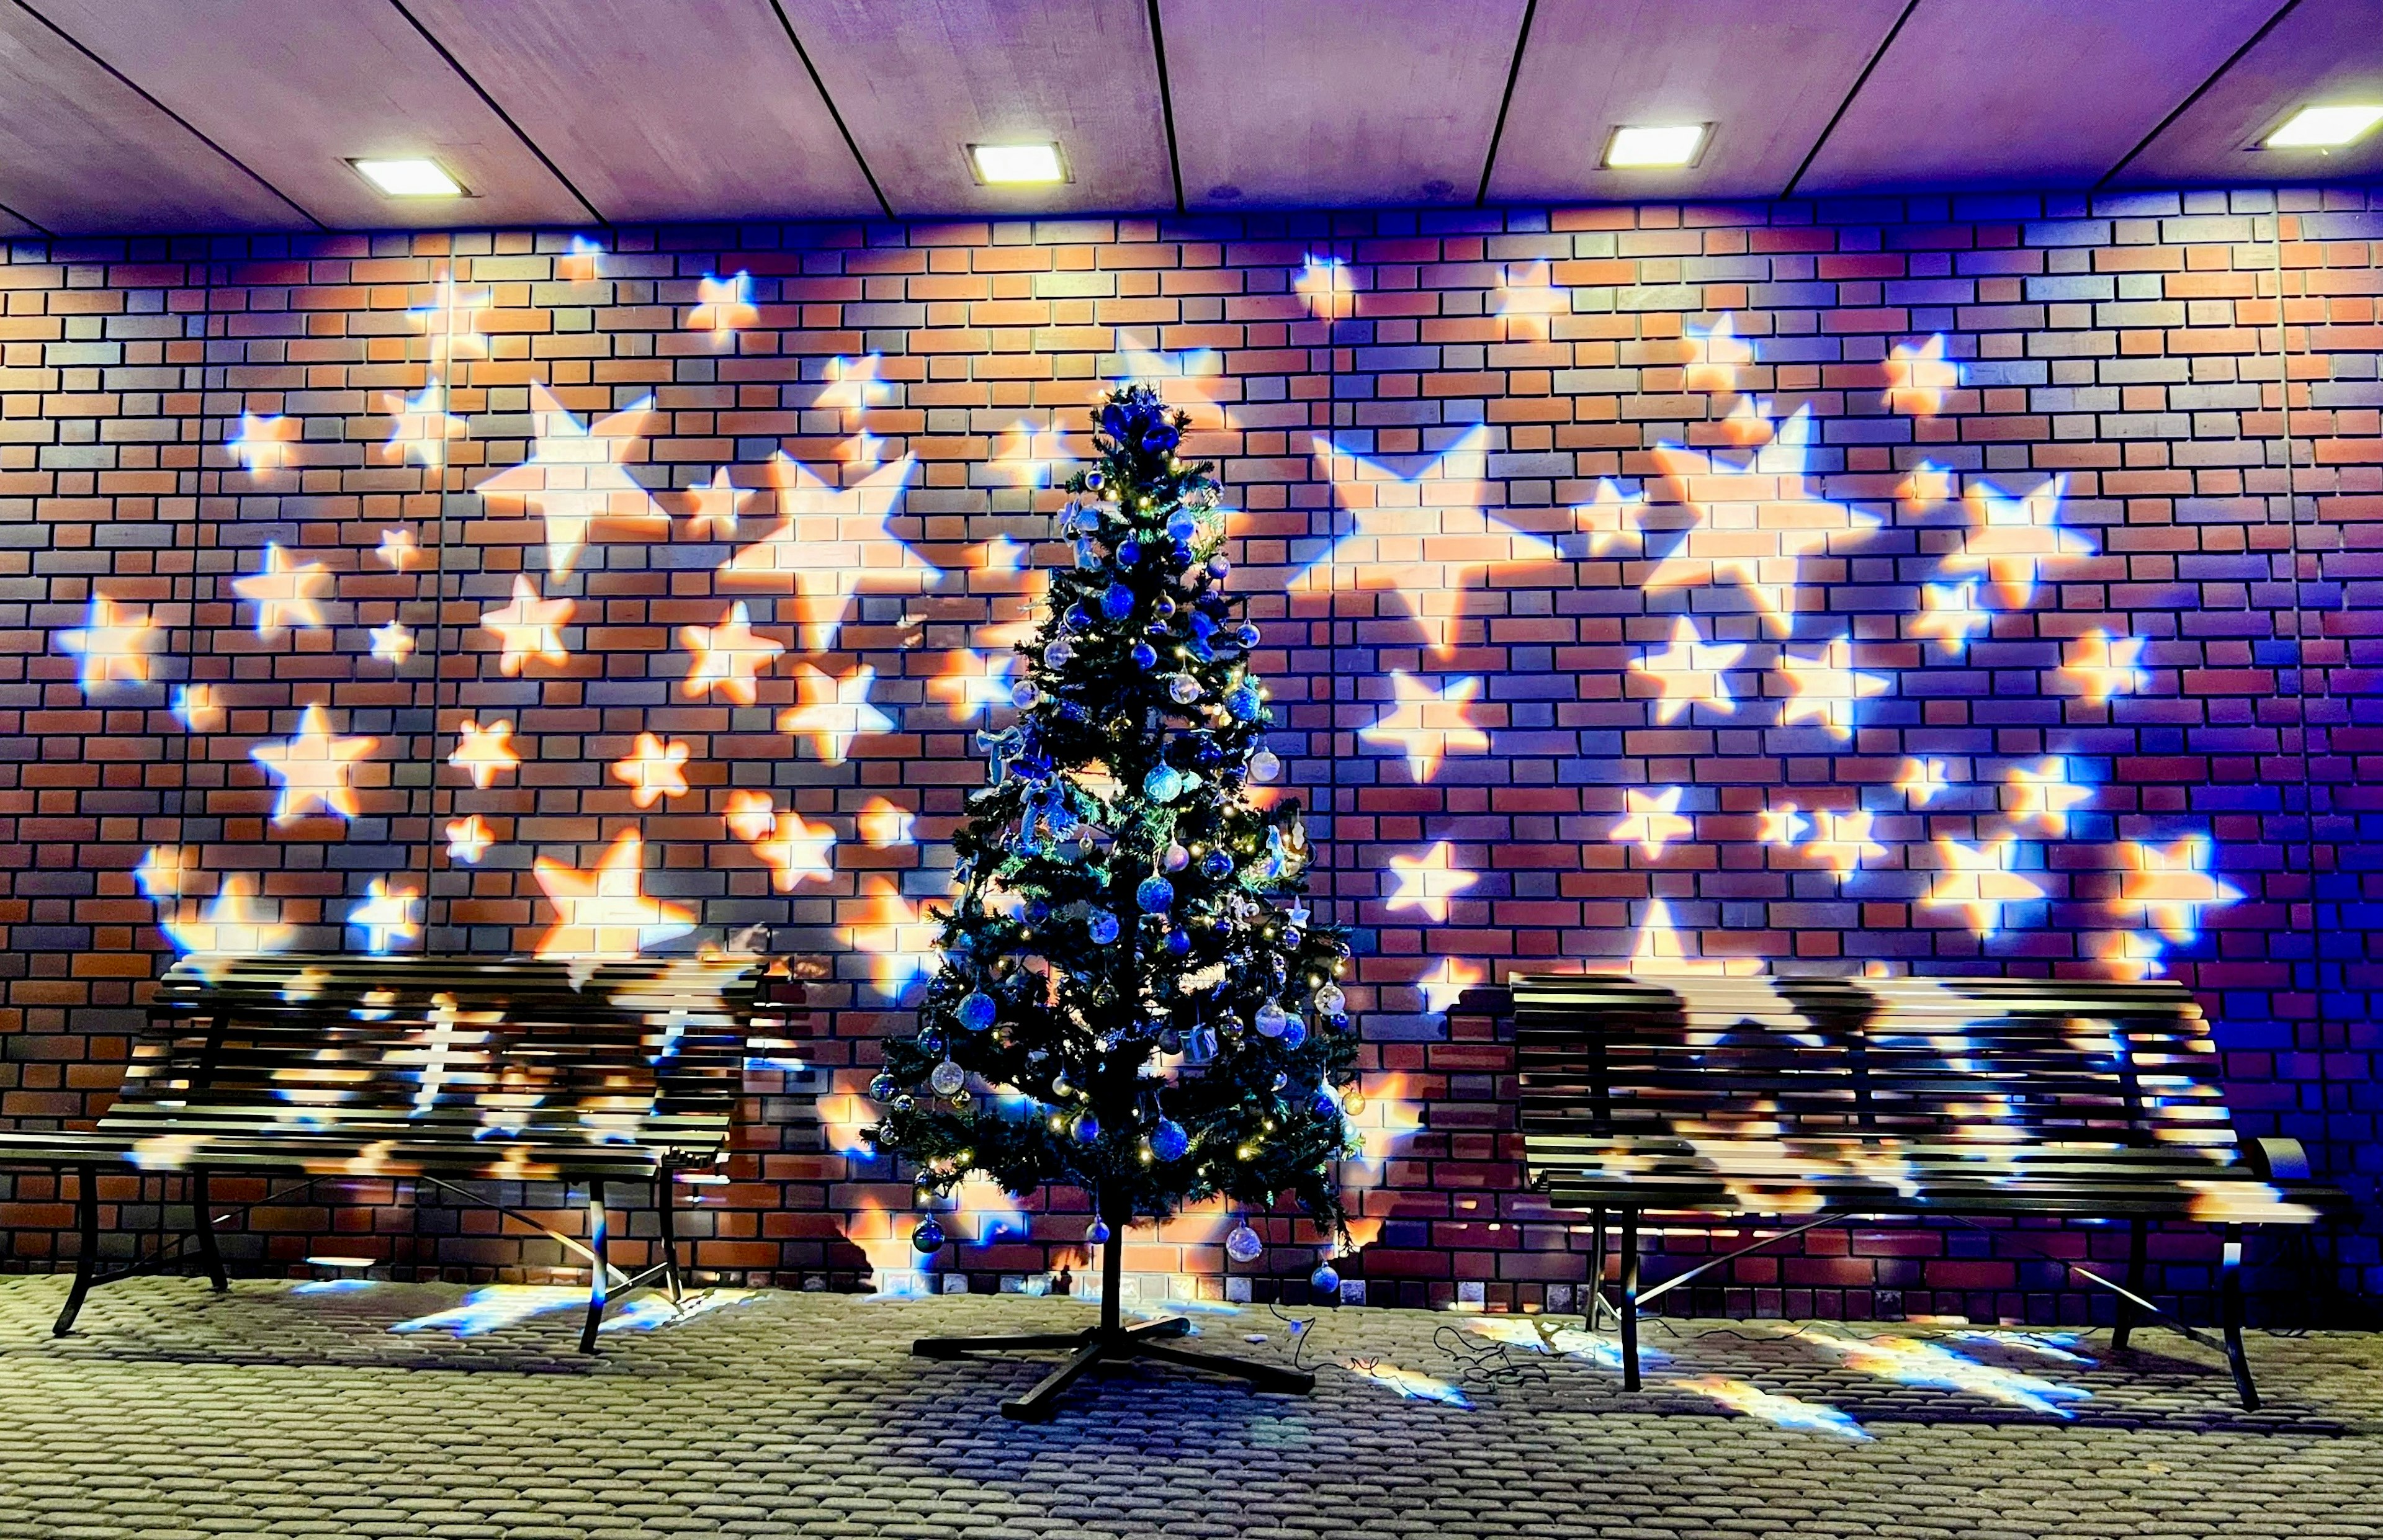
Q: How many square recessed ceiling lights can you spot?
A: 4